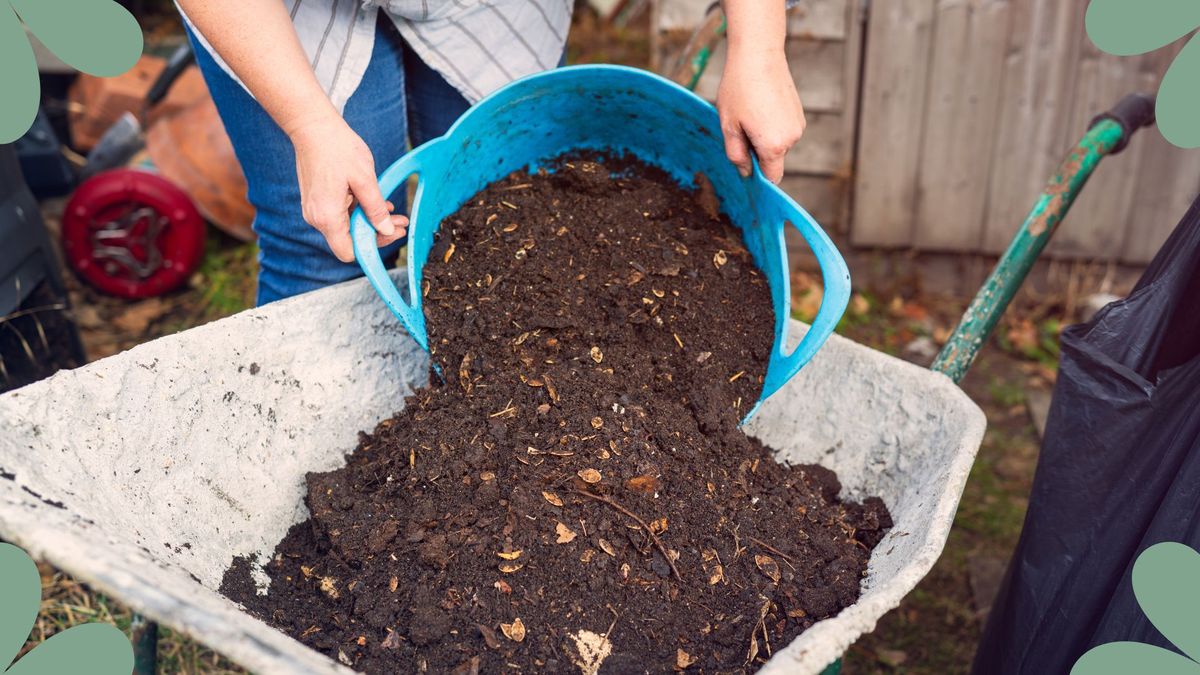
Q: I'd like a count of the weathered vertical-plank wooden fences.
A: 1